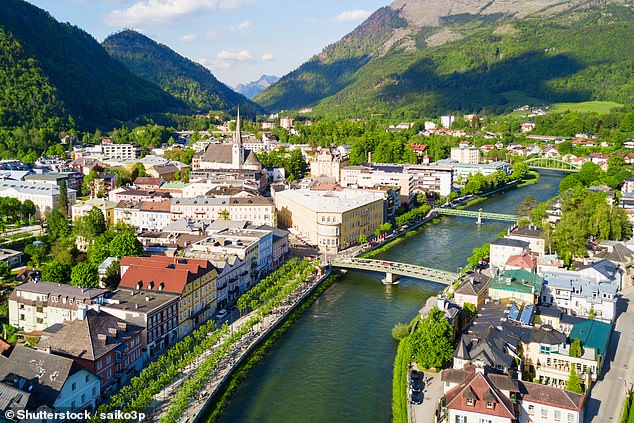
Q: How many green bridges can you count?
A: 3